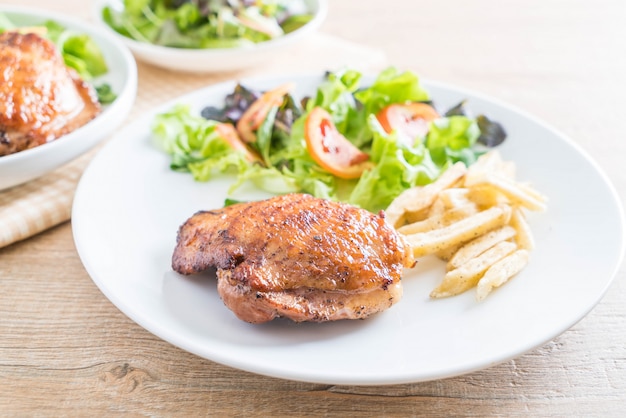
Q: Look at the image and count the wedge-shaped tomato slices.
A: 4